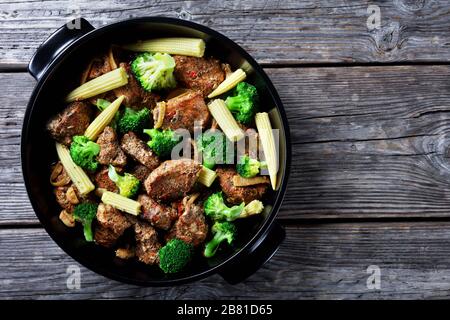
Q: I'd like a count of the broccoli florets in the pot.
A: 12